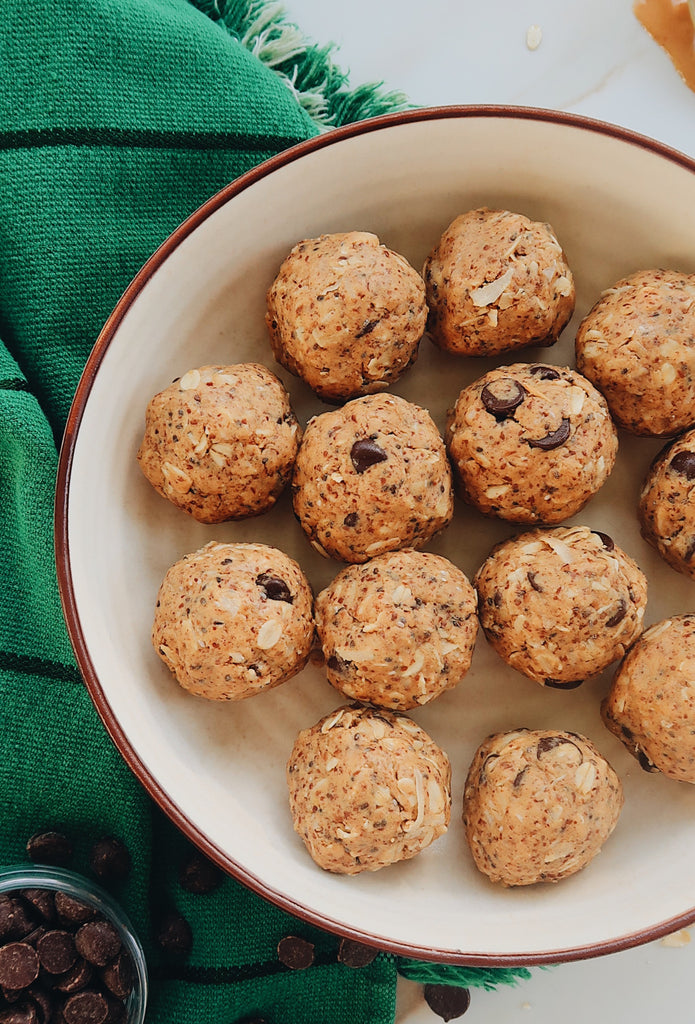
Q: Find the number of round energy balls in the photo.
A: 13